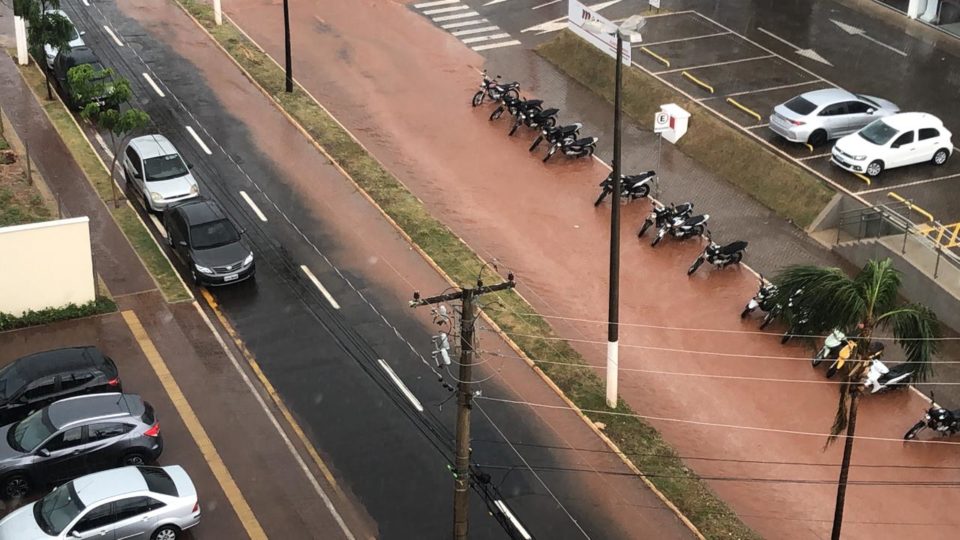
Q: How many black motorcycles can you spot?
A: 13